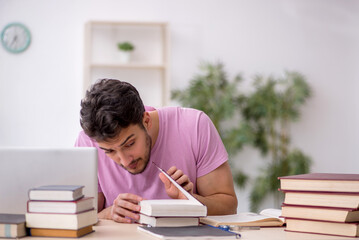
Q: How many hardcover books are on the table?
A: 12